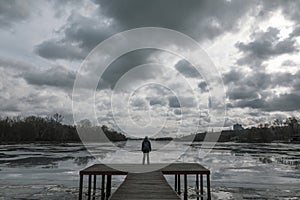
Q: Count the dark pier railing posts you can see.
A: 11